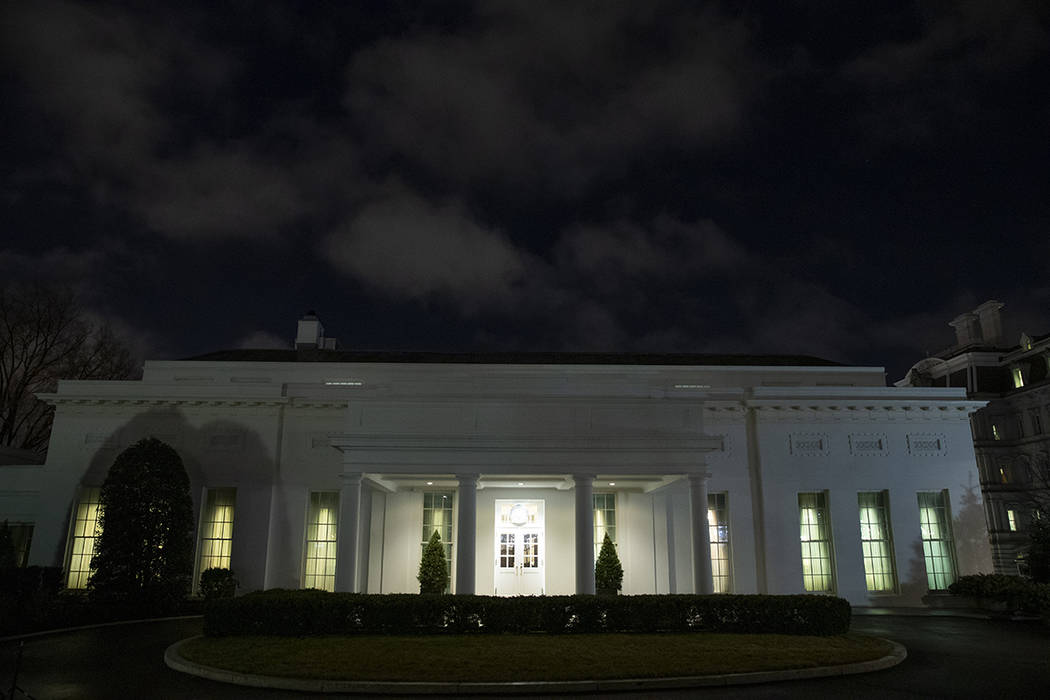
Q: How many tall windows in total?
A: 9